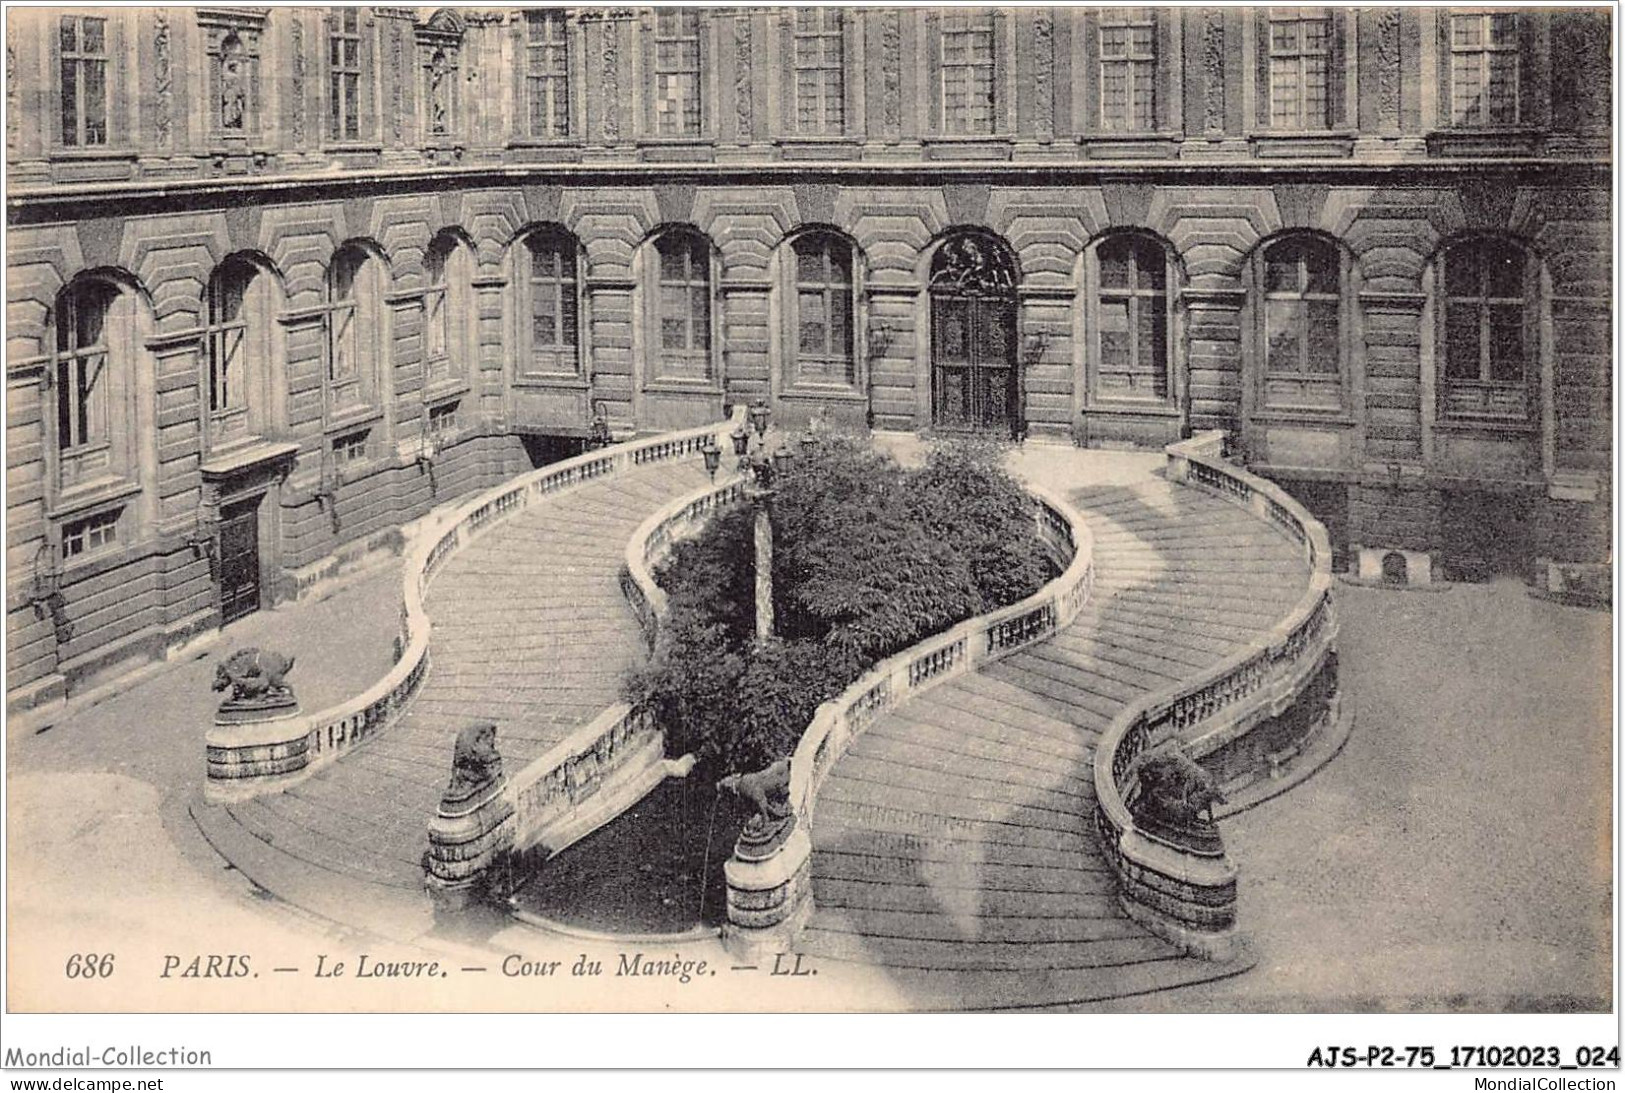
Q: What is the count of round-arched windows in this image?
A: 10